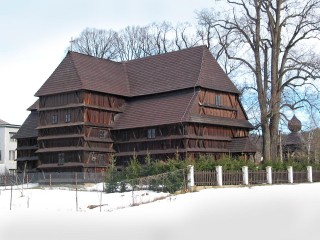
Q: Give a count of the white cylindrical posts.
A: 6